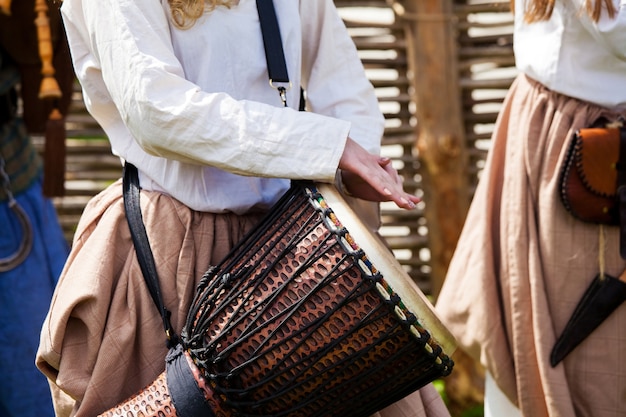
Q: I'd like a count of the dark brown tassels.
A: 1